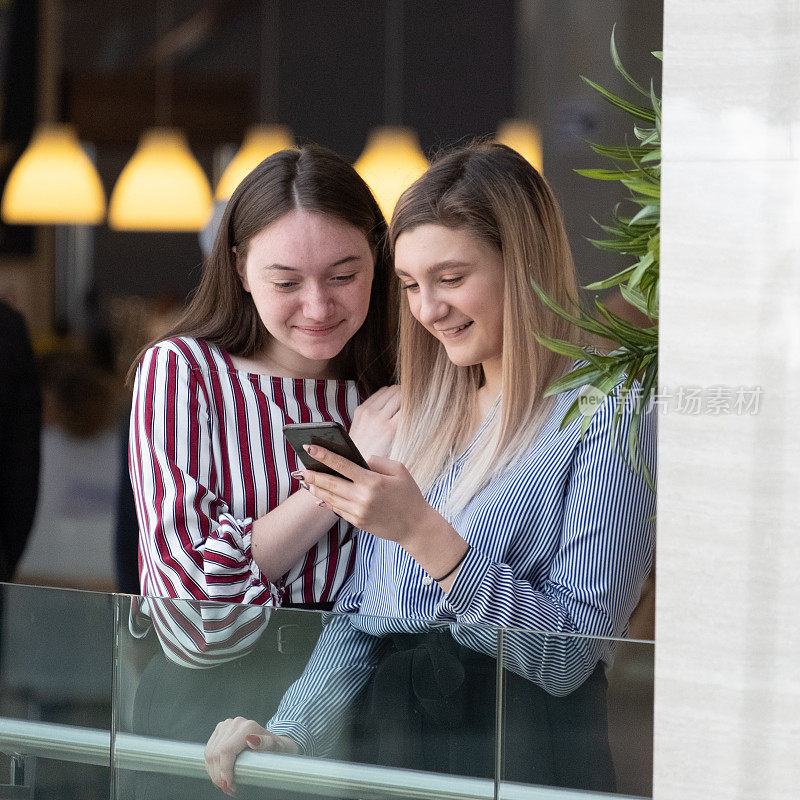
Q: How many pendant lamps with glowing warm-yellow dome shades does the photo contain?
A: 5